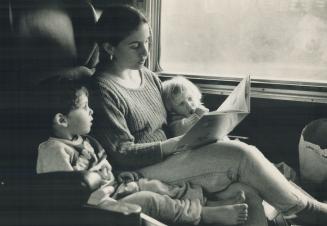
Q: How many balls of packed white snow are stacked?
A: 0